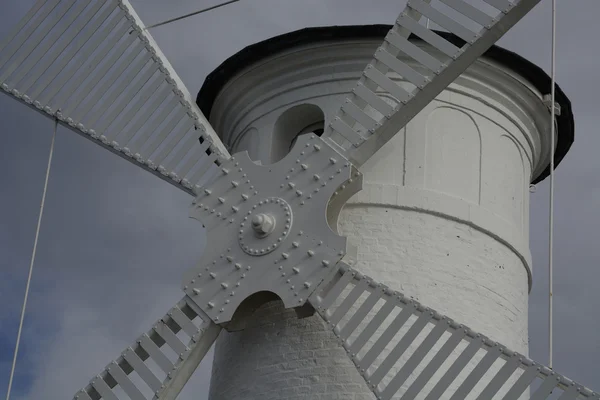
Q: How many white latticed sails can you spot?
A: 4